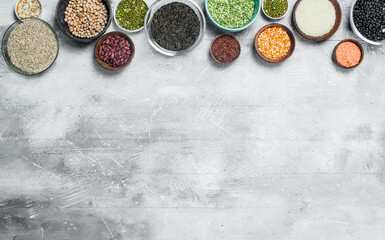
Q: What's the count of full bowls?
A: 5